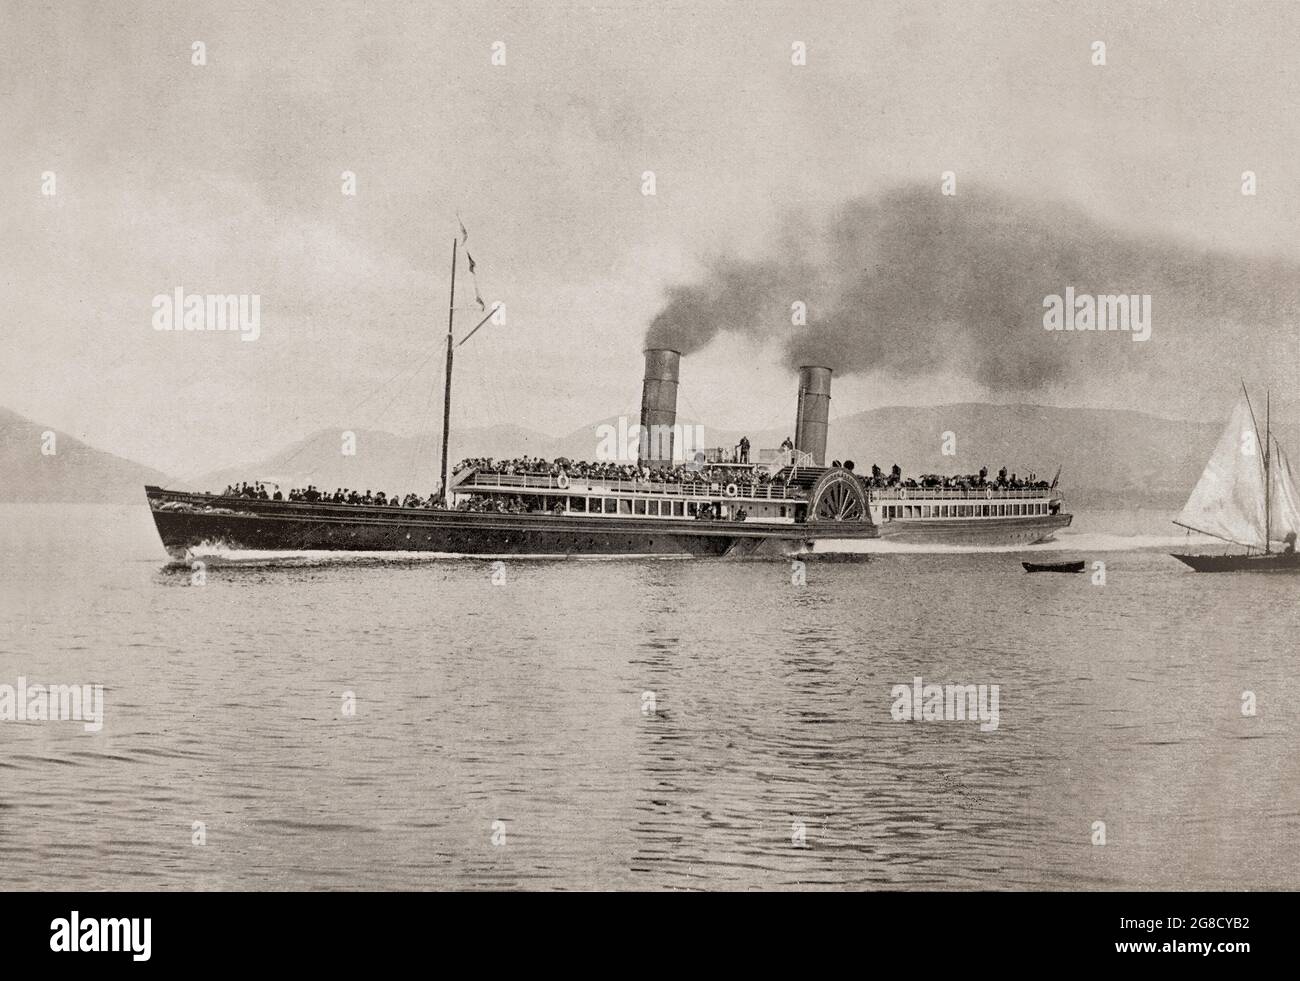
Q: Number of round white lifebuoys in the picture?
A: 4